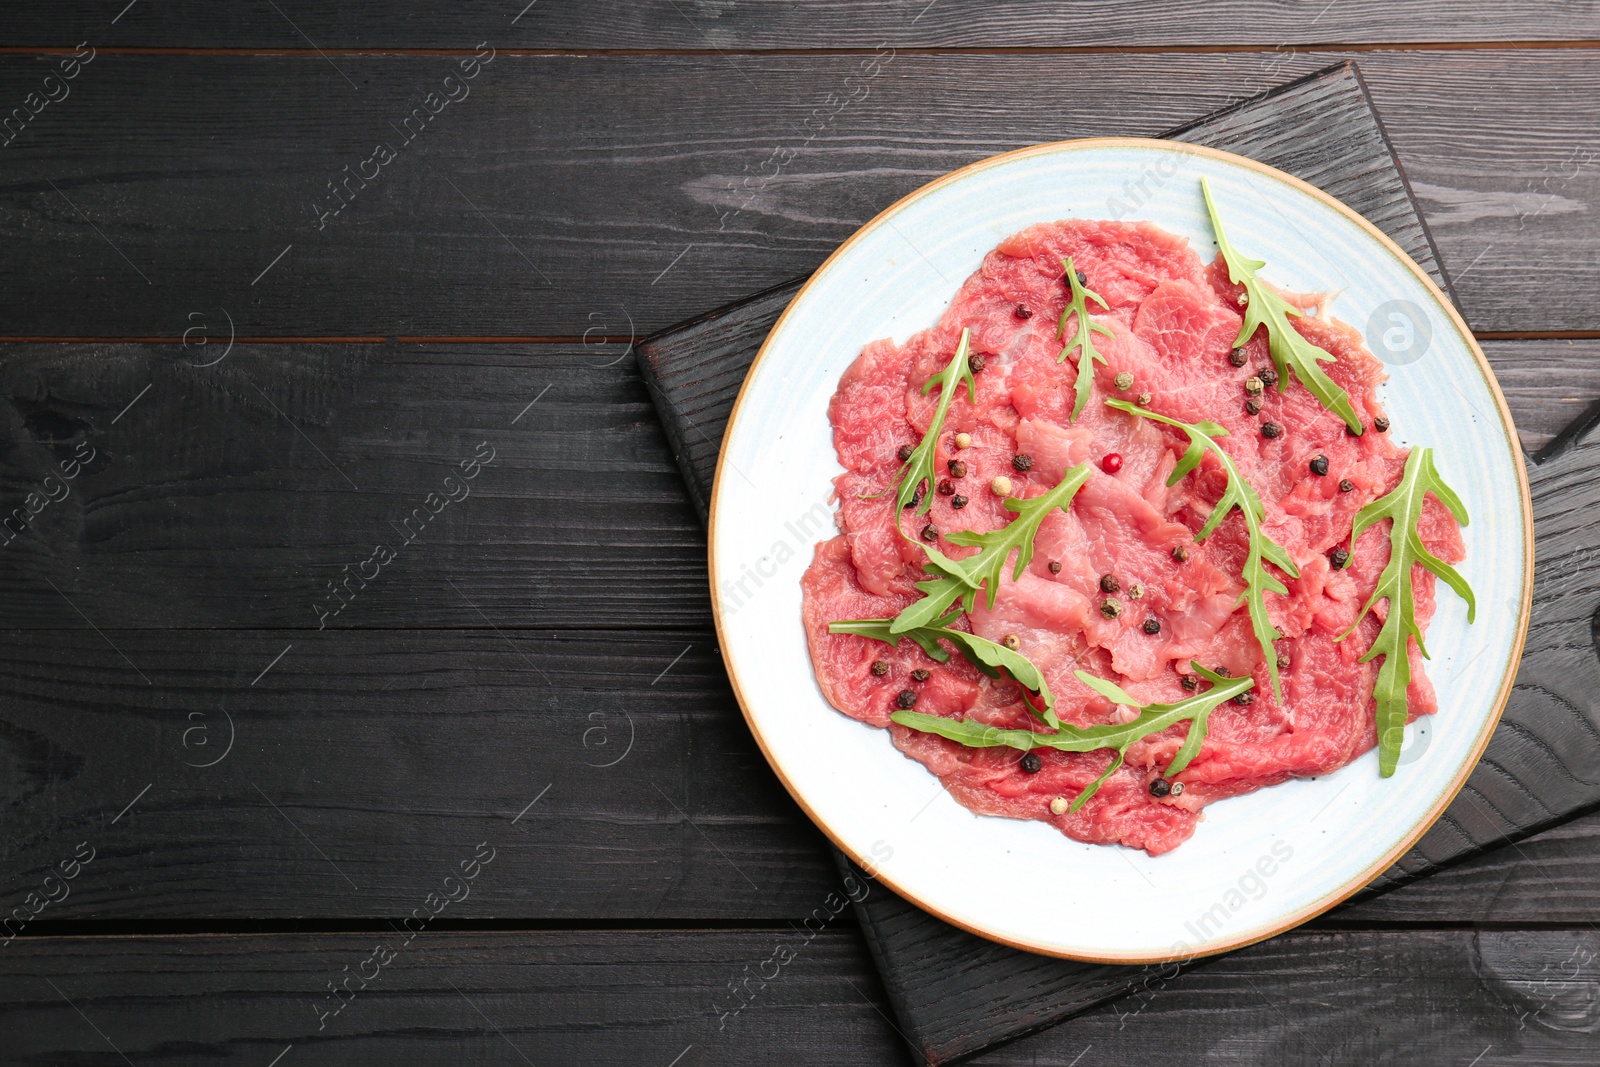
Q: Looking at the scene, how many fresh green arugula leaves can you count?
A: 8